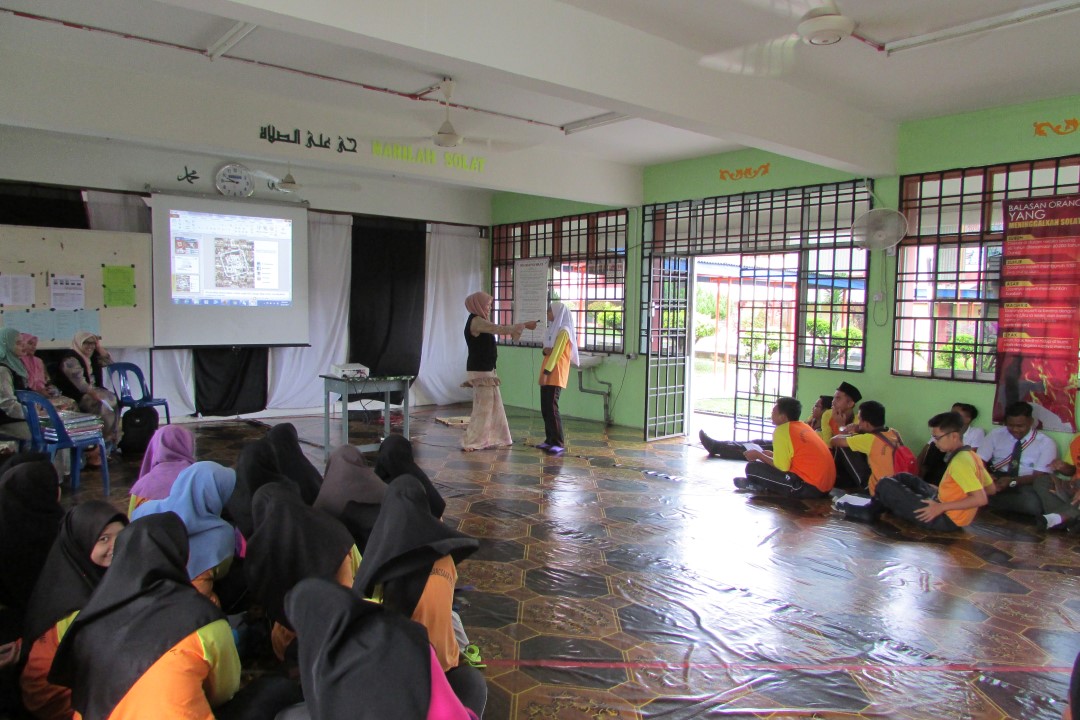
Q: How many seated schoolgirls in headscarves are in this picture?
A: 13